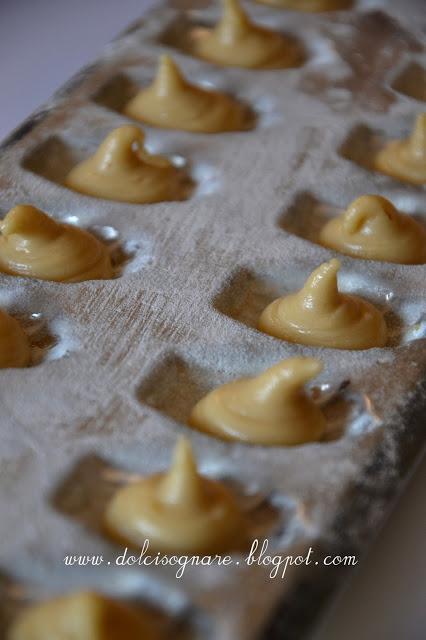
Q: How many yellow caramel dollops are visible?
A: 12